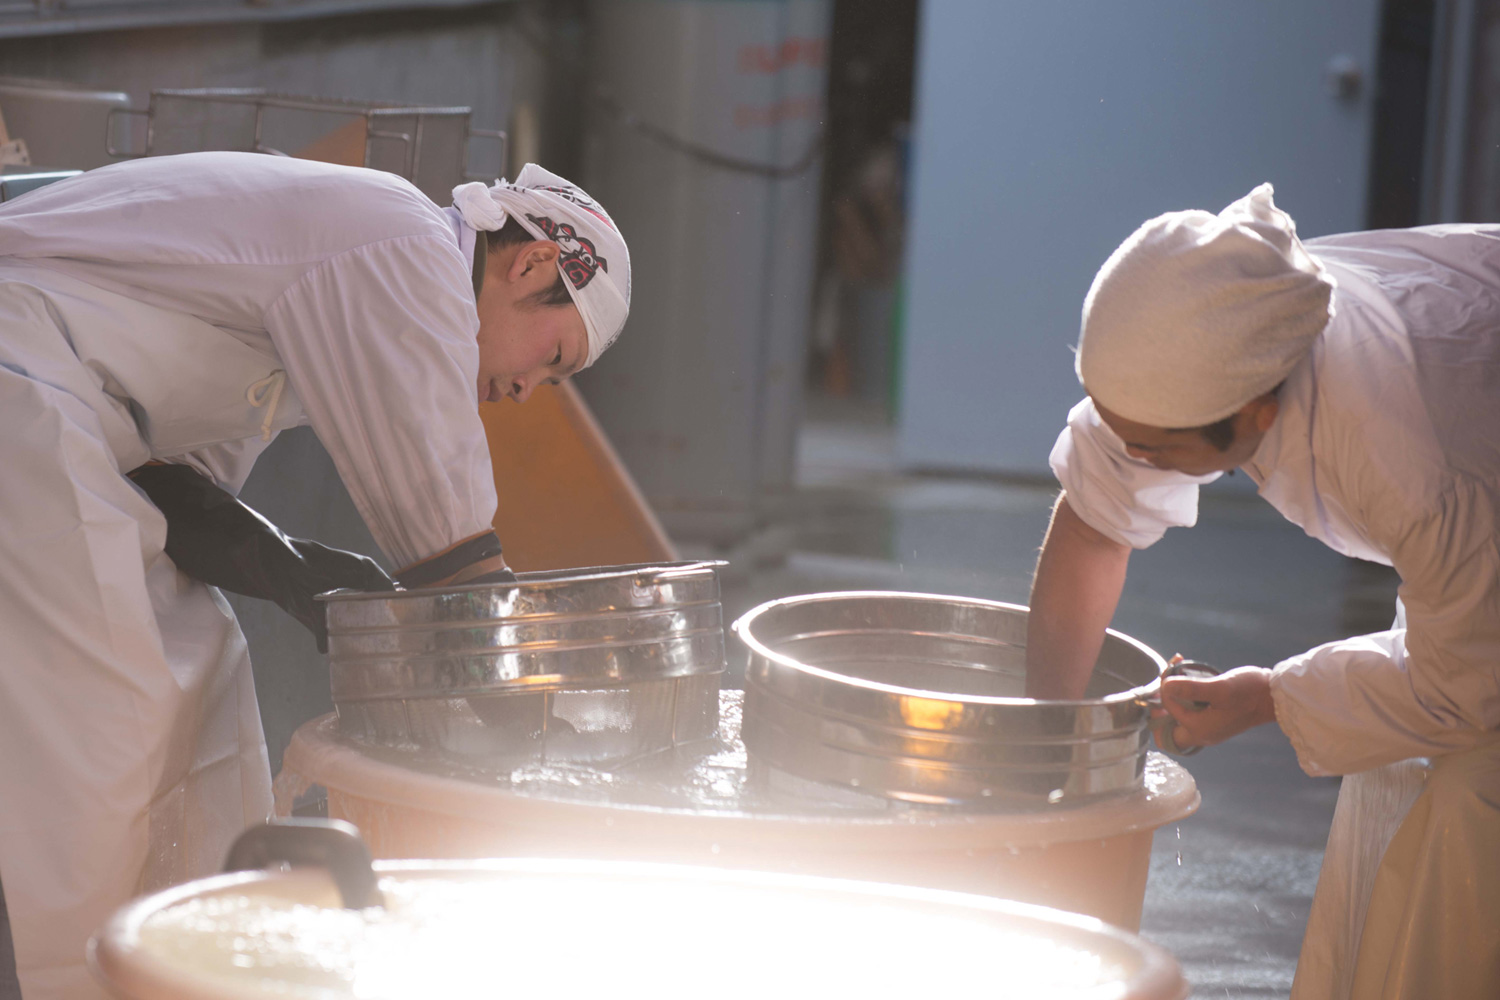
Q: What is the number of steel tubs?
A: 2